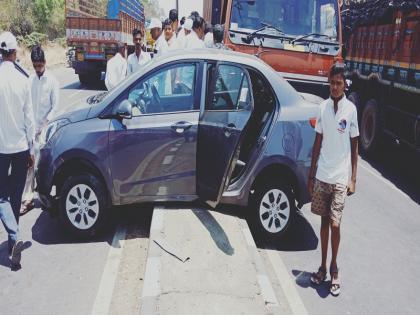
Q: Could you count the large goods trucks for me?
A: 3